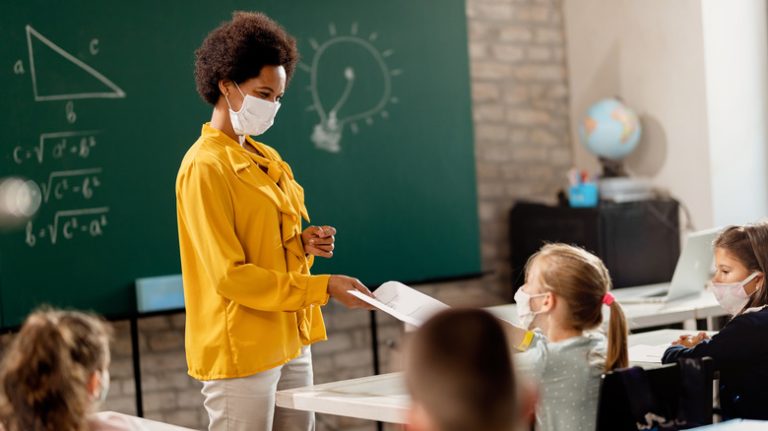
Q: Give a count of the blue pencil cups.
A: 1